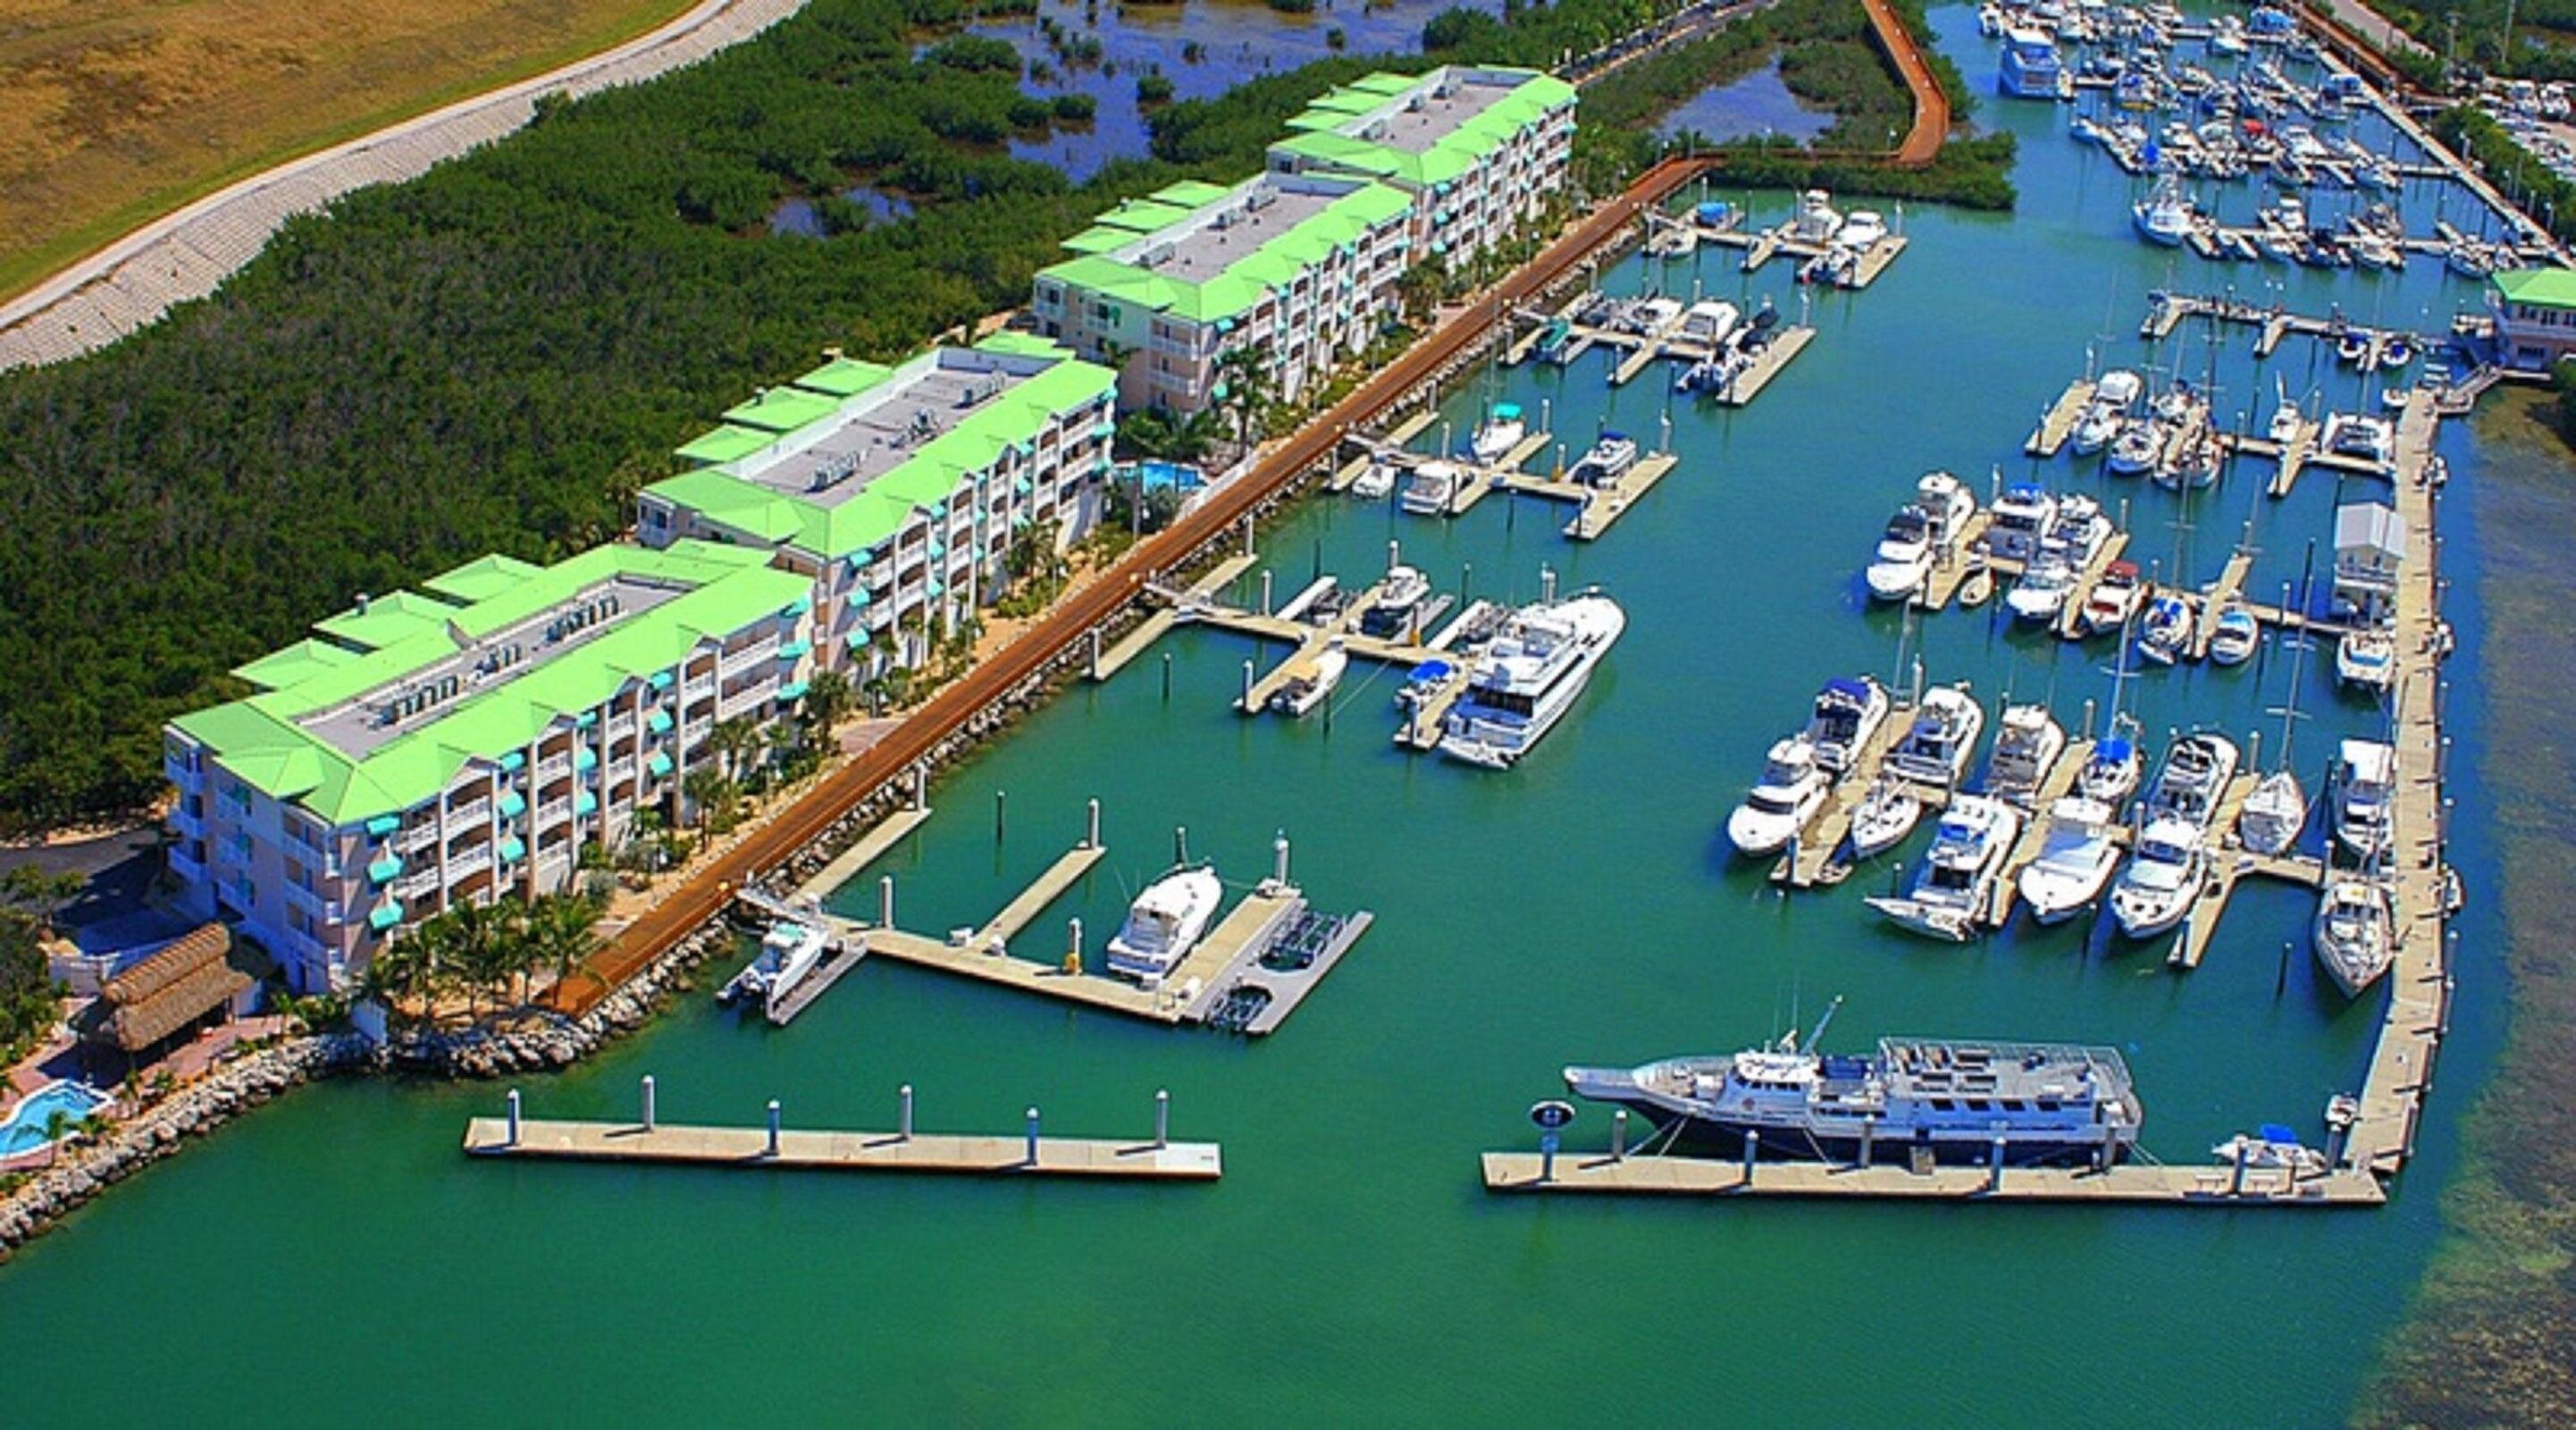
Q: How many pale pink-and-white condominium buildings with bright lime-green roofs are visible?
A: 4